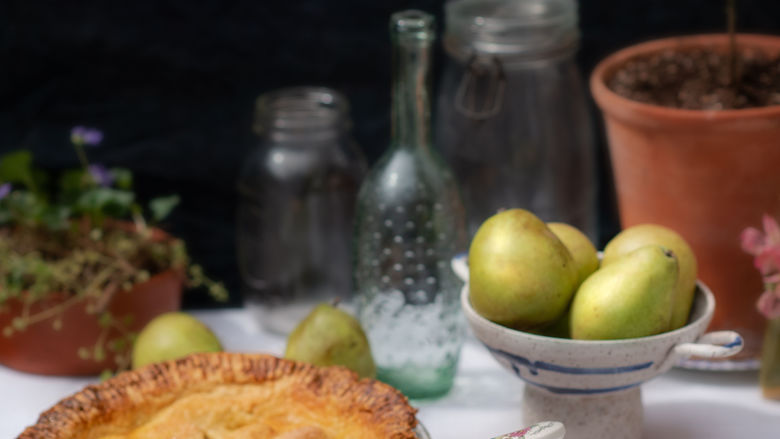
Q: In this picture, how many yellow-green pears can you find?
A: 6